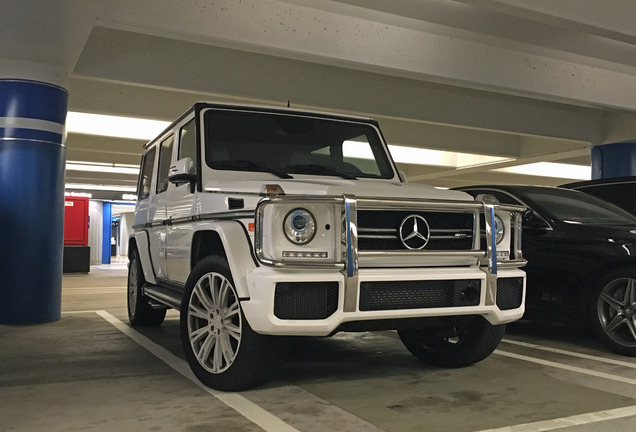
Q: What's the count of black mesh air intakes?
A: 3